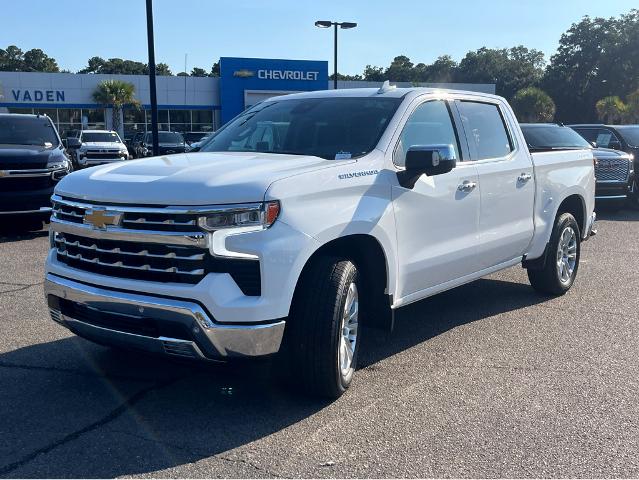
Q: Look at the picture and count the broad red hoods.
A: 0